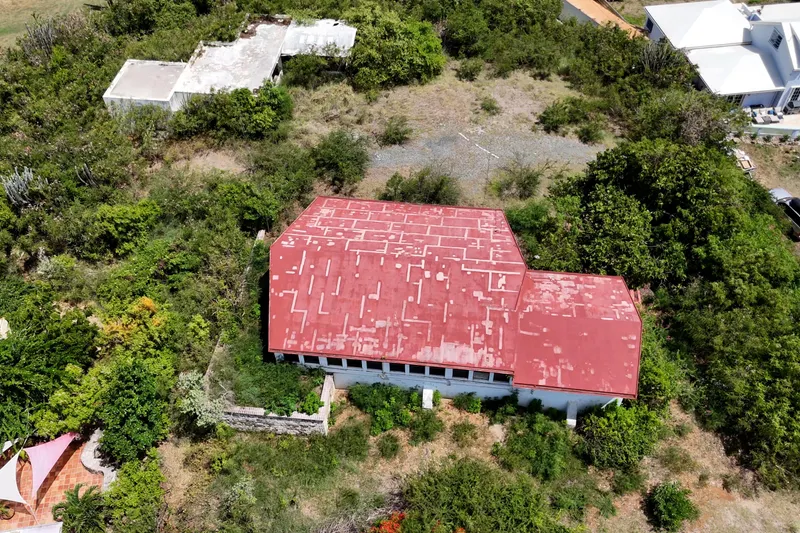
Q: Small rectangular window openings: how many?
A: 11